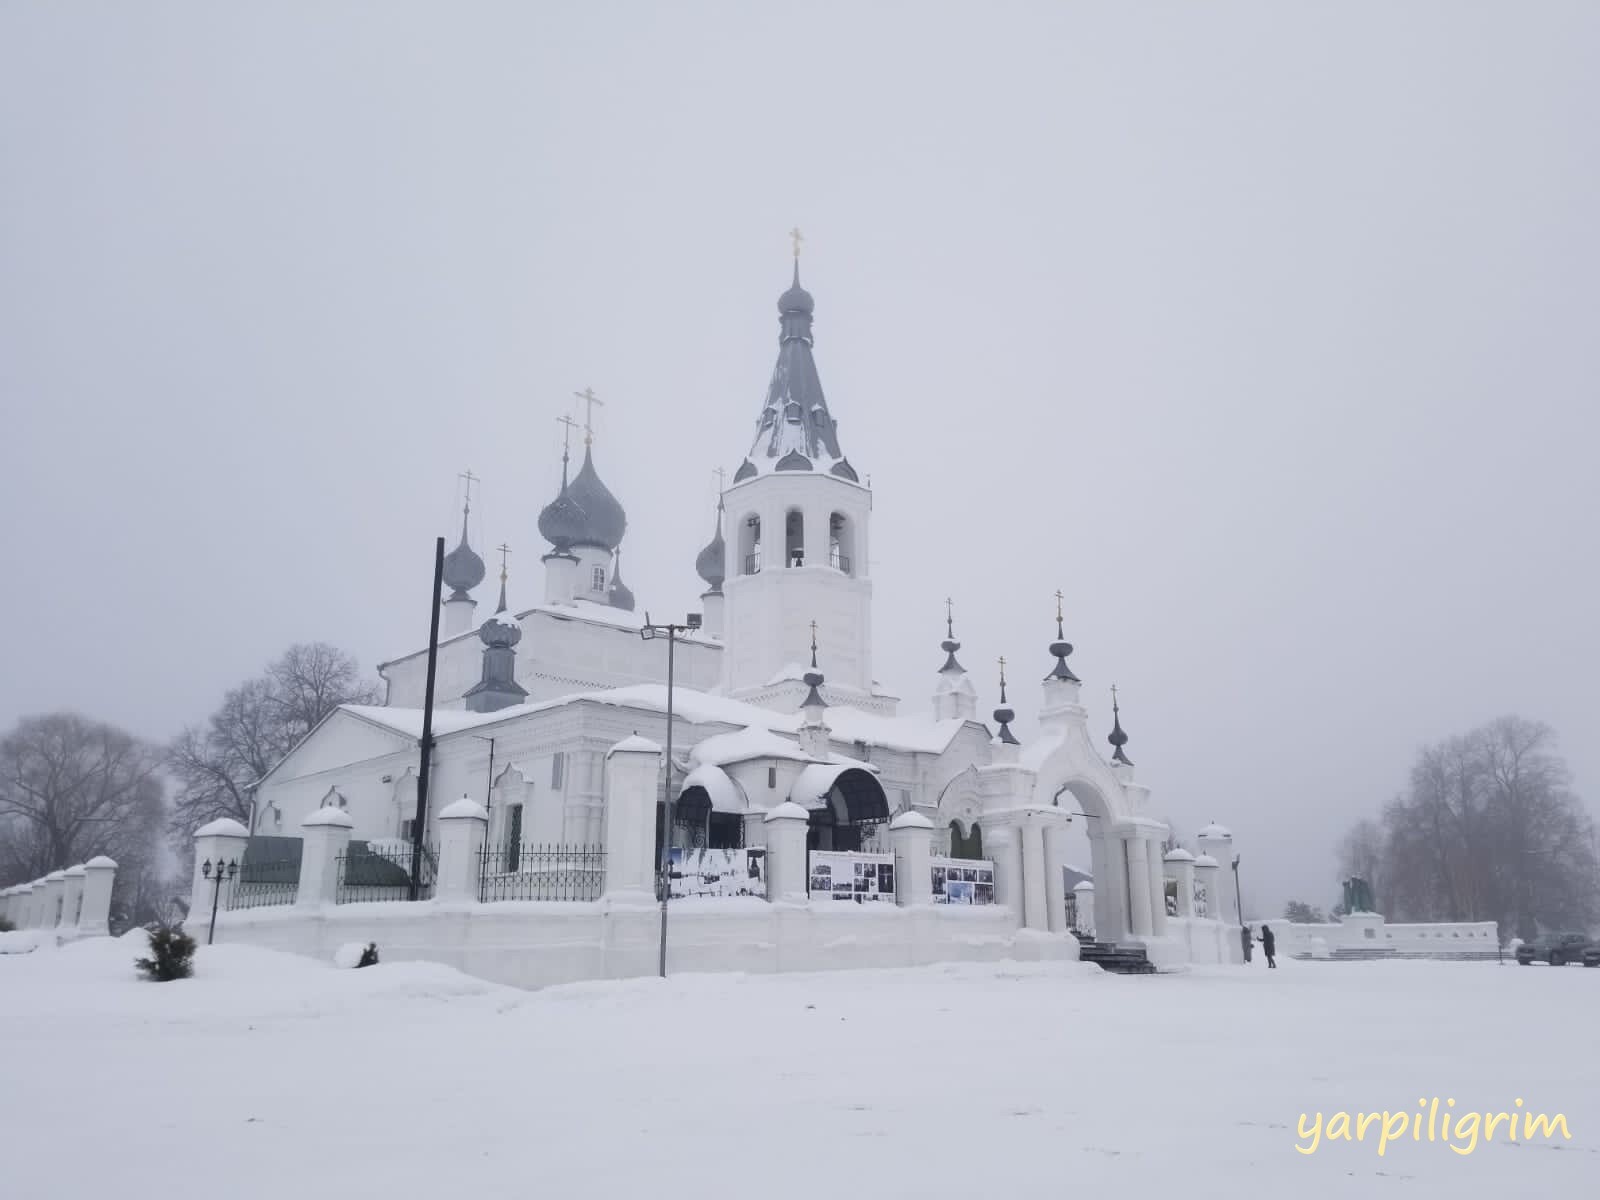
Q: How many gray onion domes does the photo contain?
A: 12